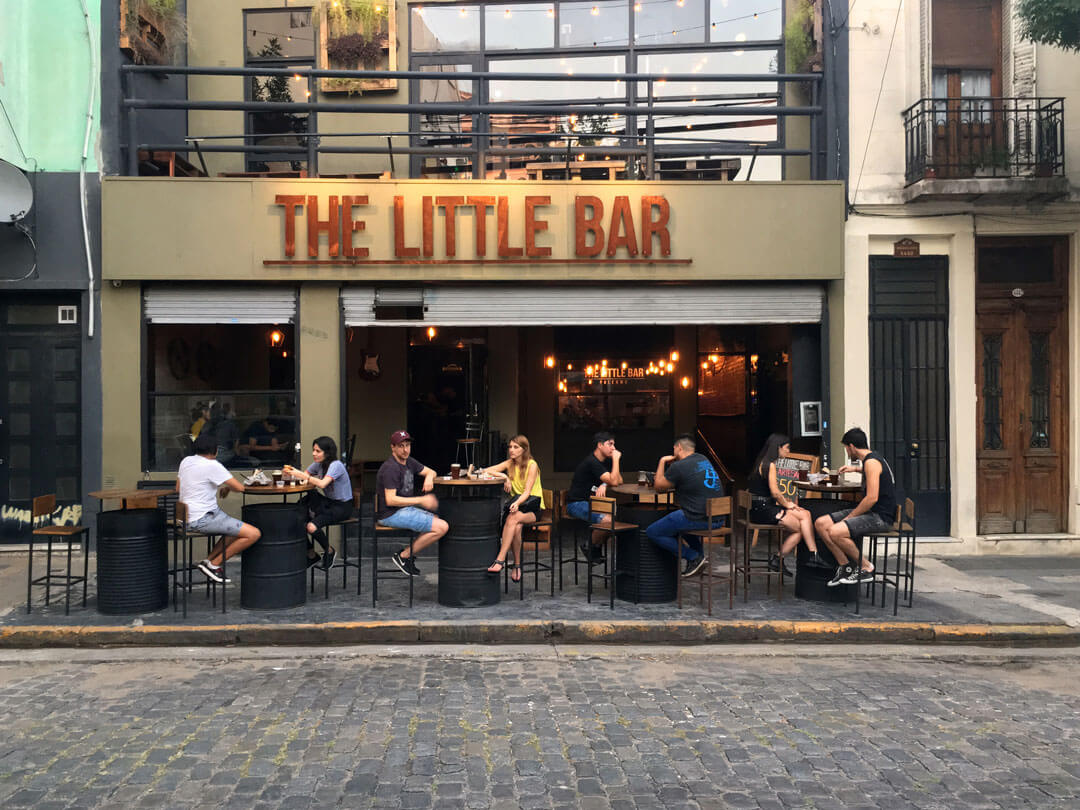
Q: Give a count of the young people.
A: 8